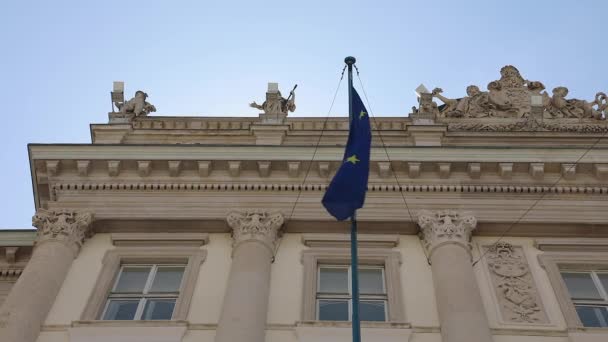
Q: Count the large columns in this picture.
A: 3